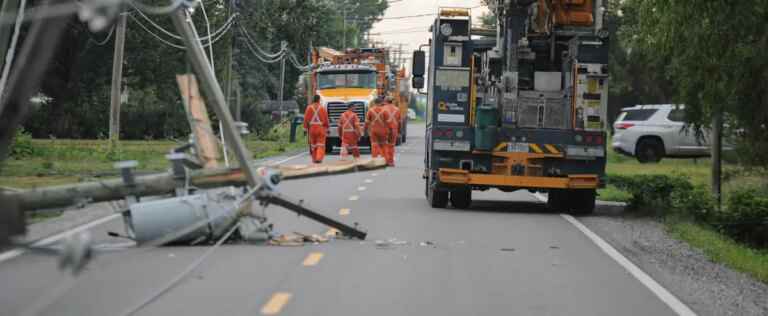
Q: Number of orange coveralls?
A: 4